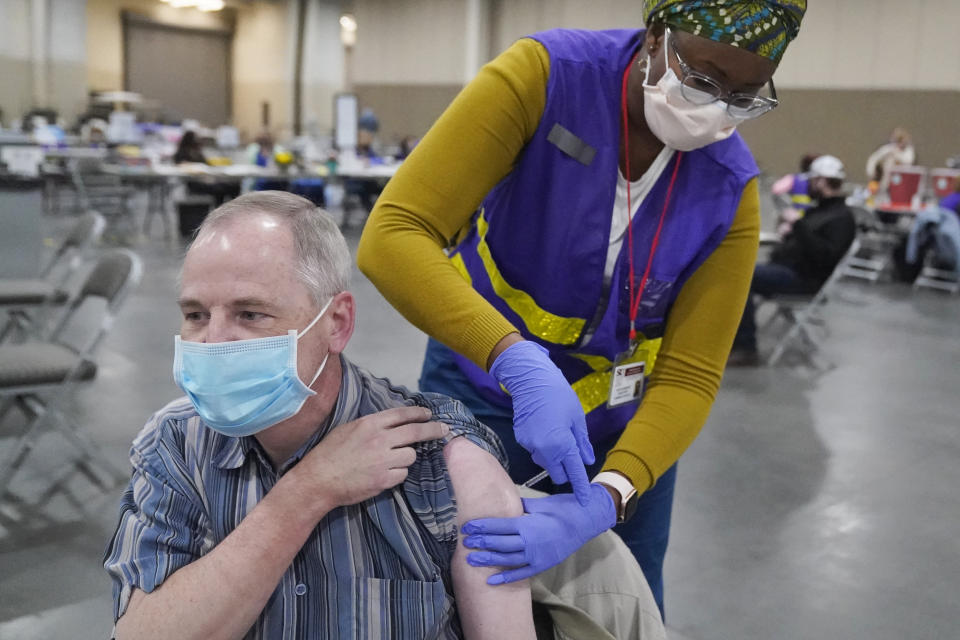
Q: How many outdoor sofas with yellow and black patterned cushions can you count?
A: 0